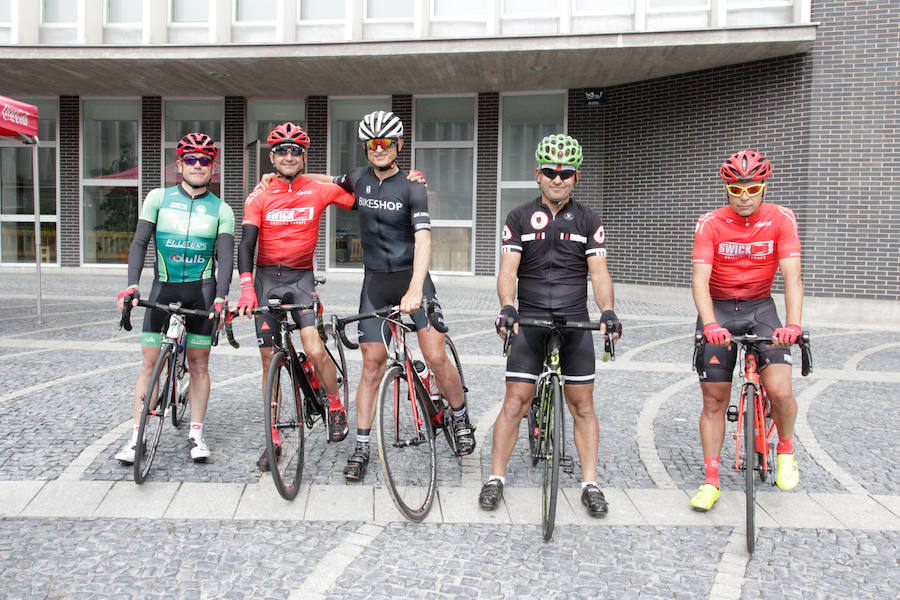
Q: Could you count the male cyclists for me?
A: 5